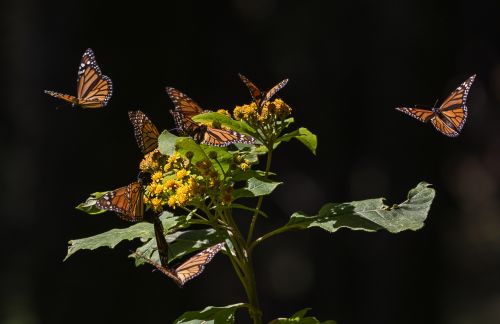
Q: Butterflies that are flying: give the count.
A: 2